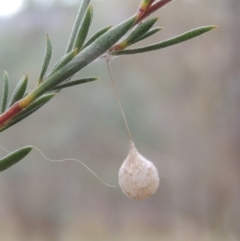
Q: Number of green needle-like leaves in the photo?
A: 14